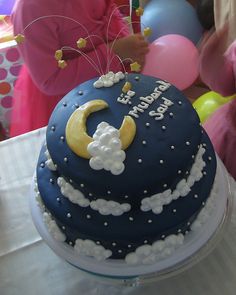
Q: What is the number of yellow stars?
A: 8